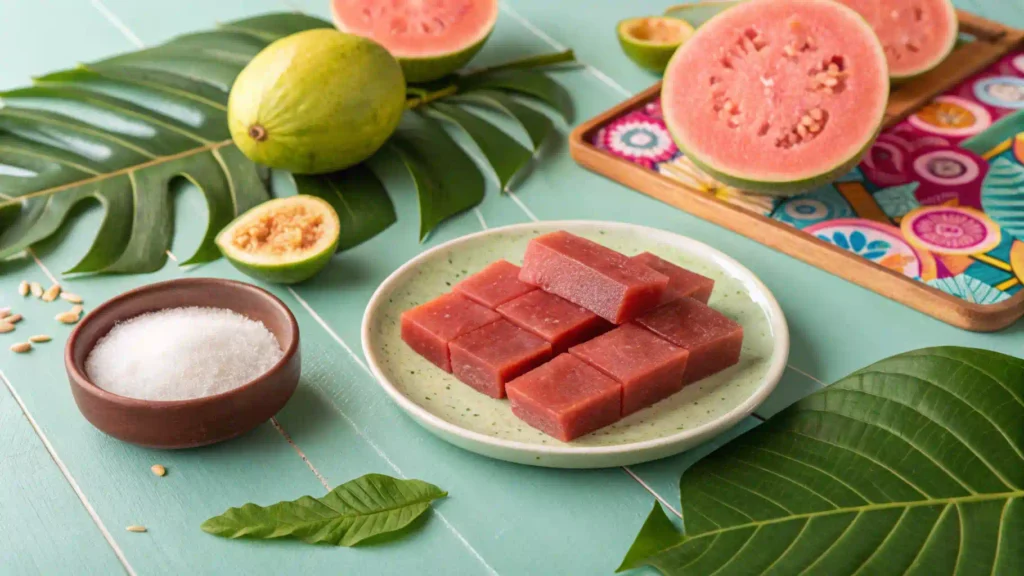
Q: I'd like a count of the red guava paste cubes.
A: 9